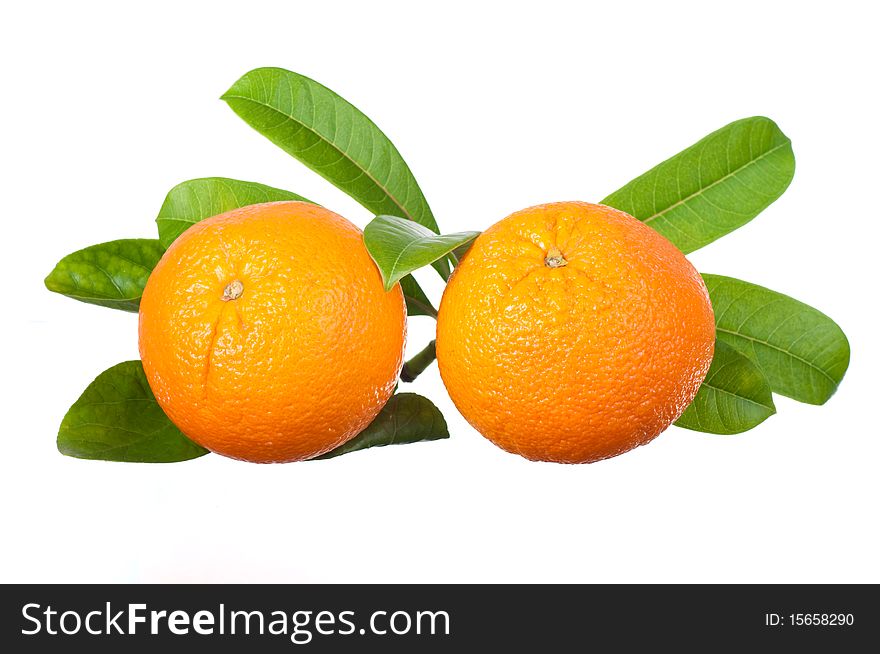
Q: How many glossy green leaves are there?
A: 9